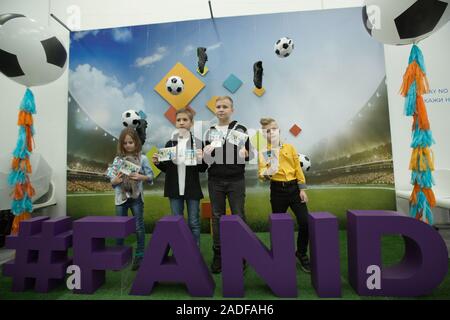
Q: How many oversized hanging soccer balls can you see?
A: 2